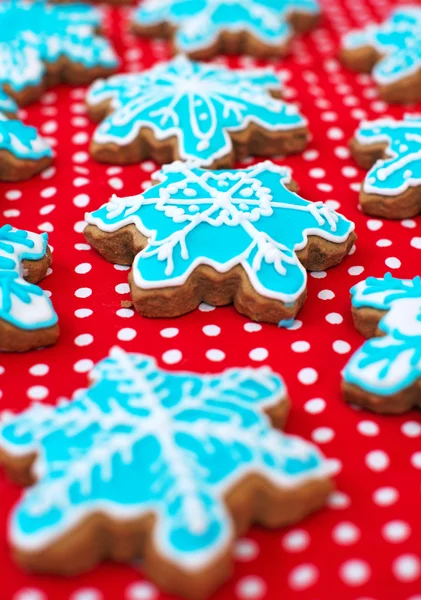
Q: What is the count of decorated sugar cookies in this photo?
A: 10